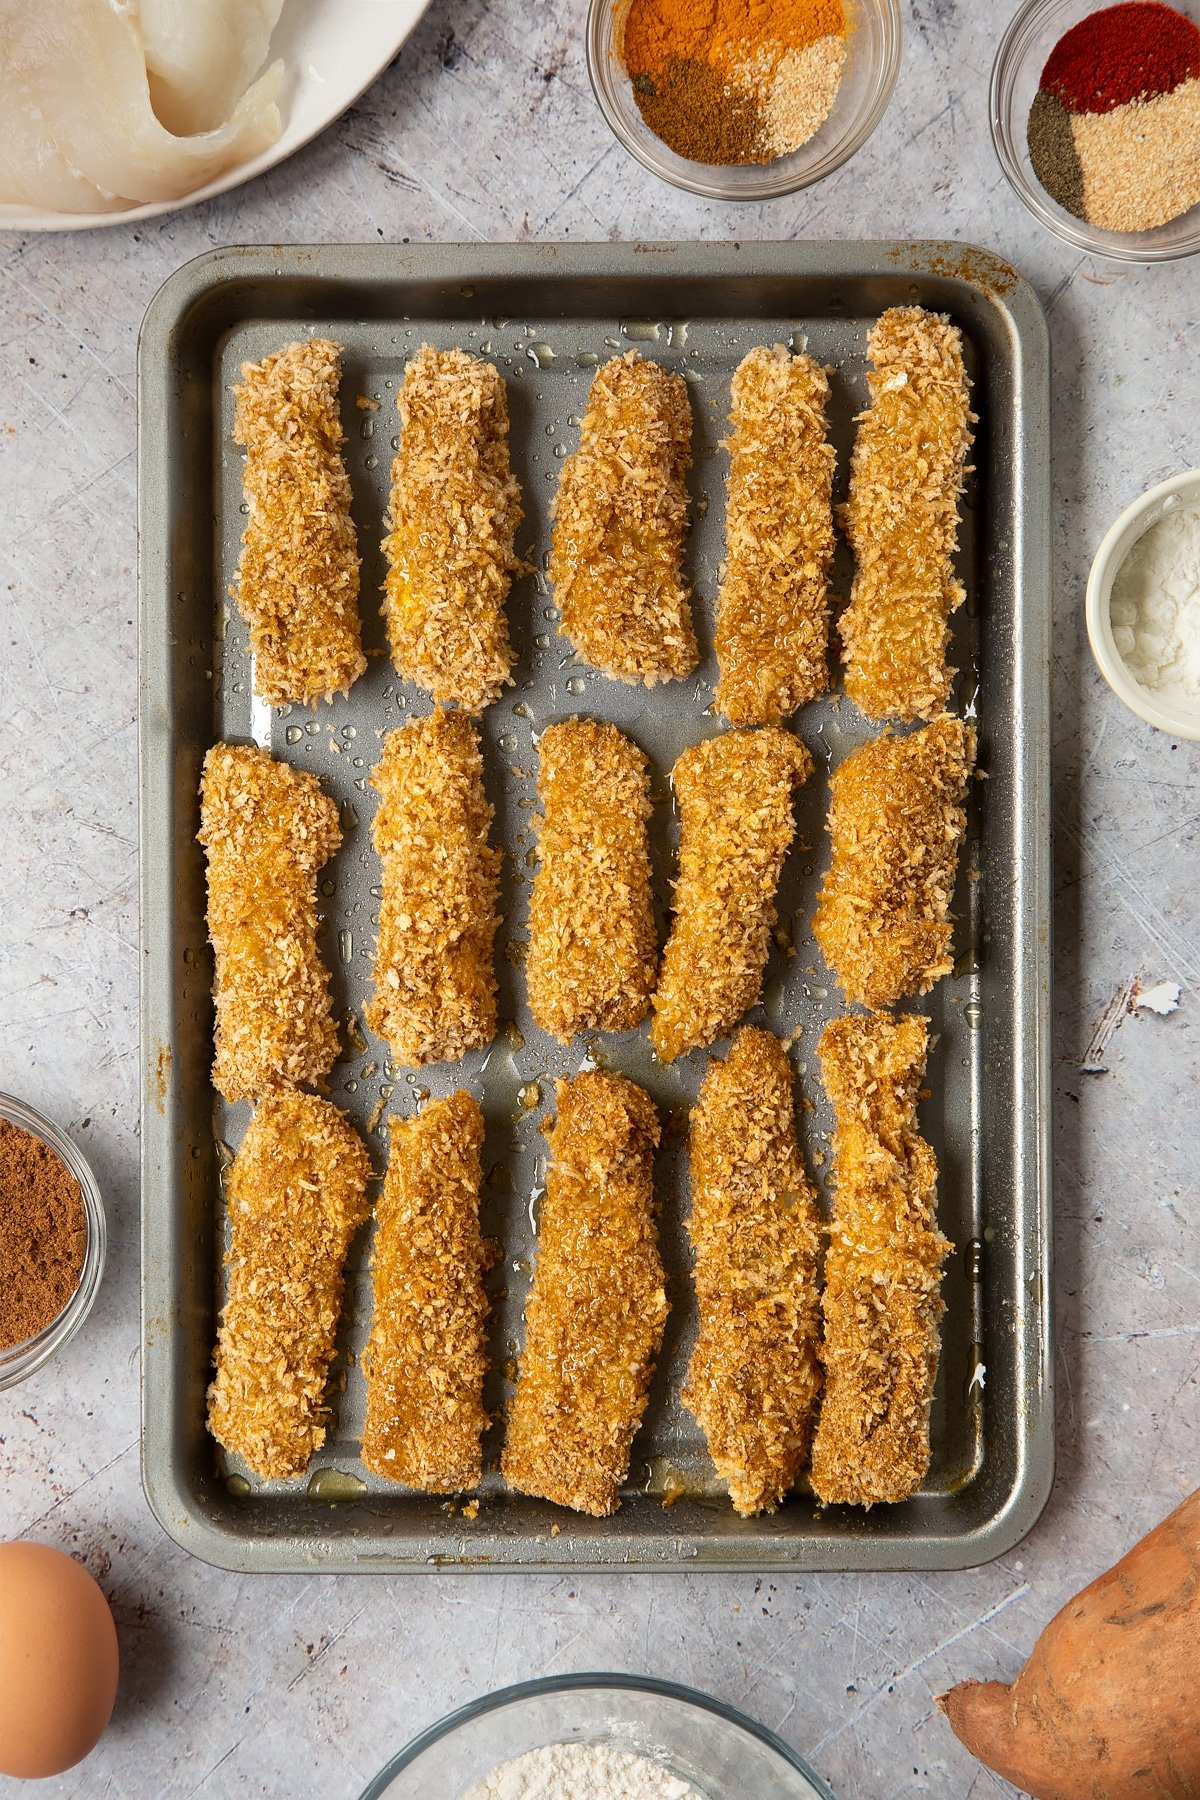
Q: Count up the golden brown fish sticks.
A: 15